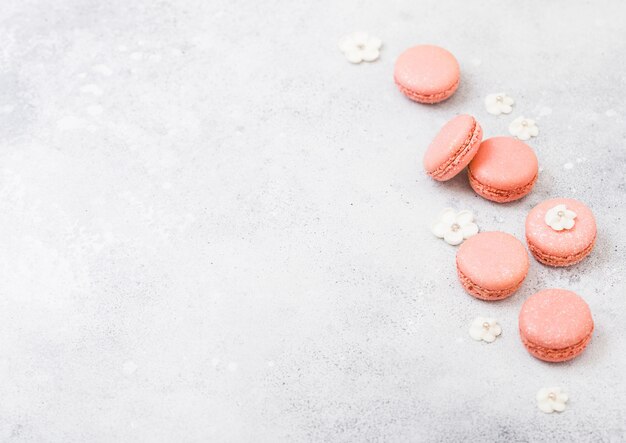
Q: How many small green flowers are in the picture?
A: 0